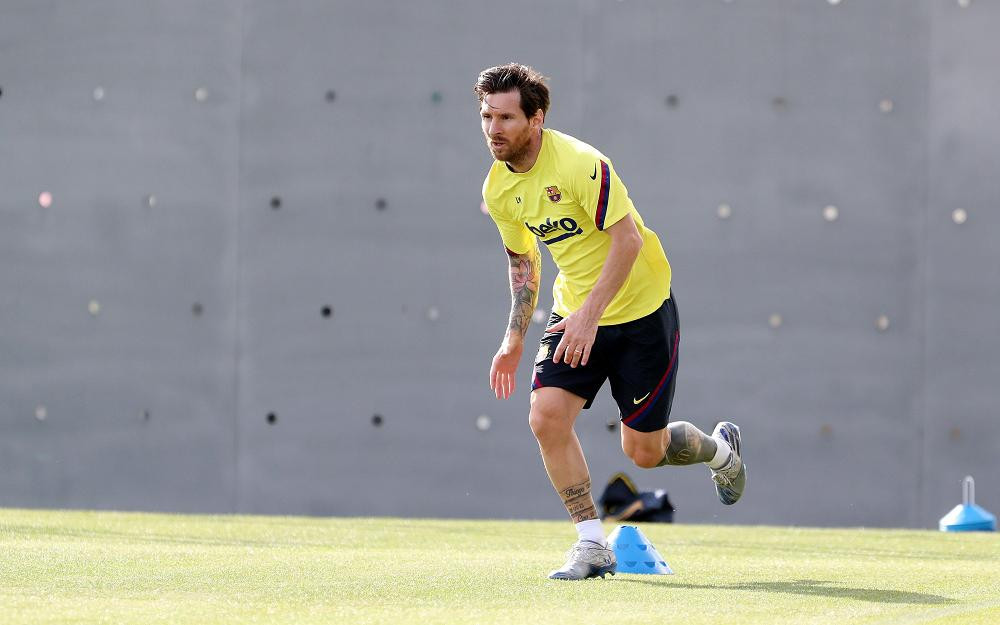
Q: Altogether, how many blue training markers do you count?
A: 2